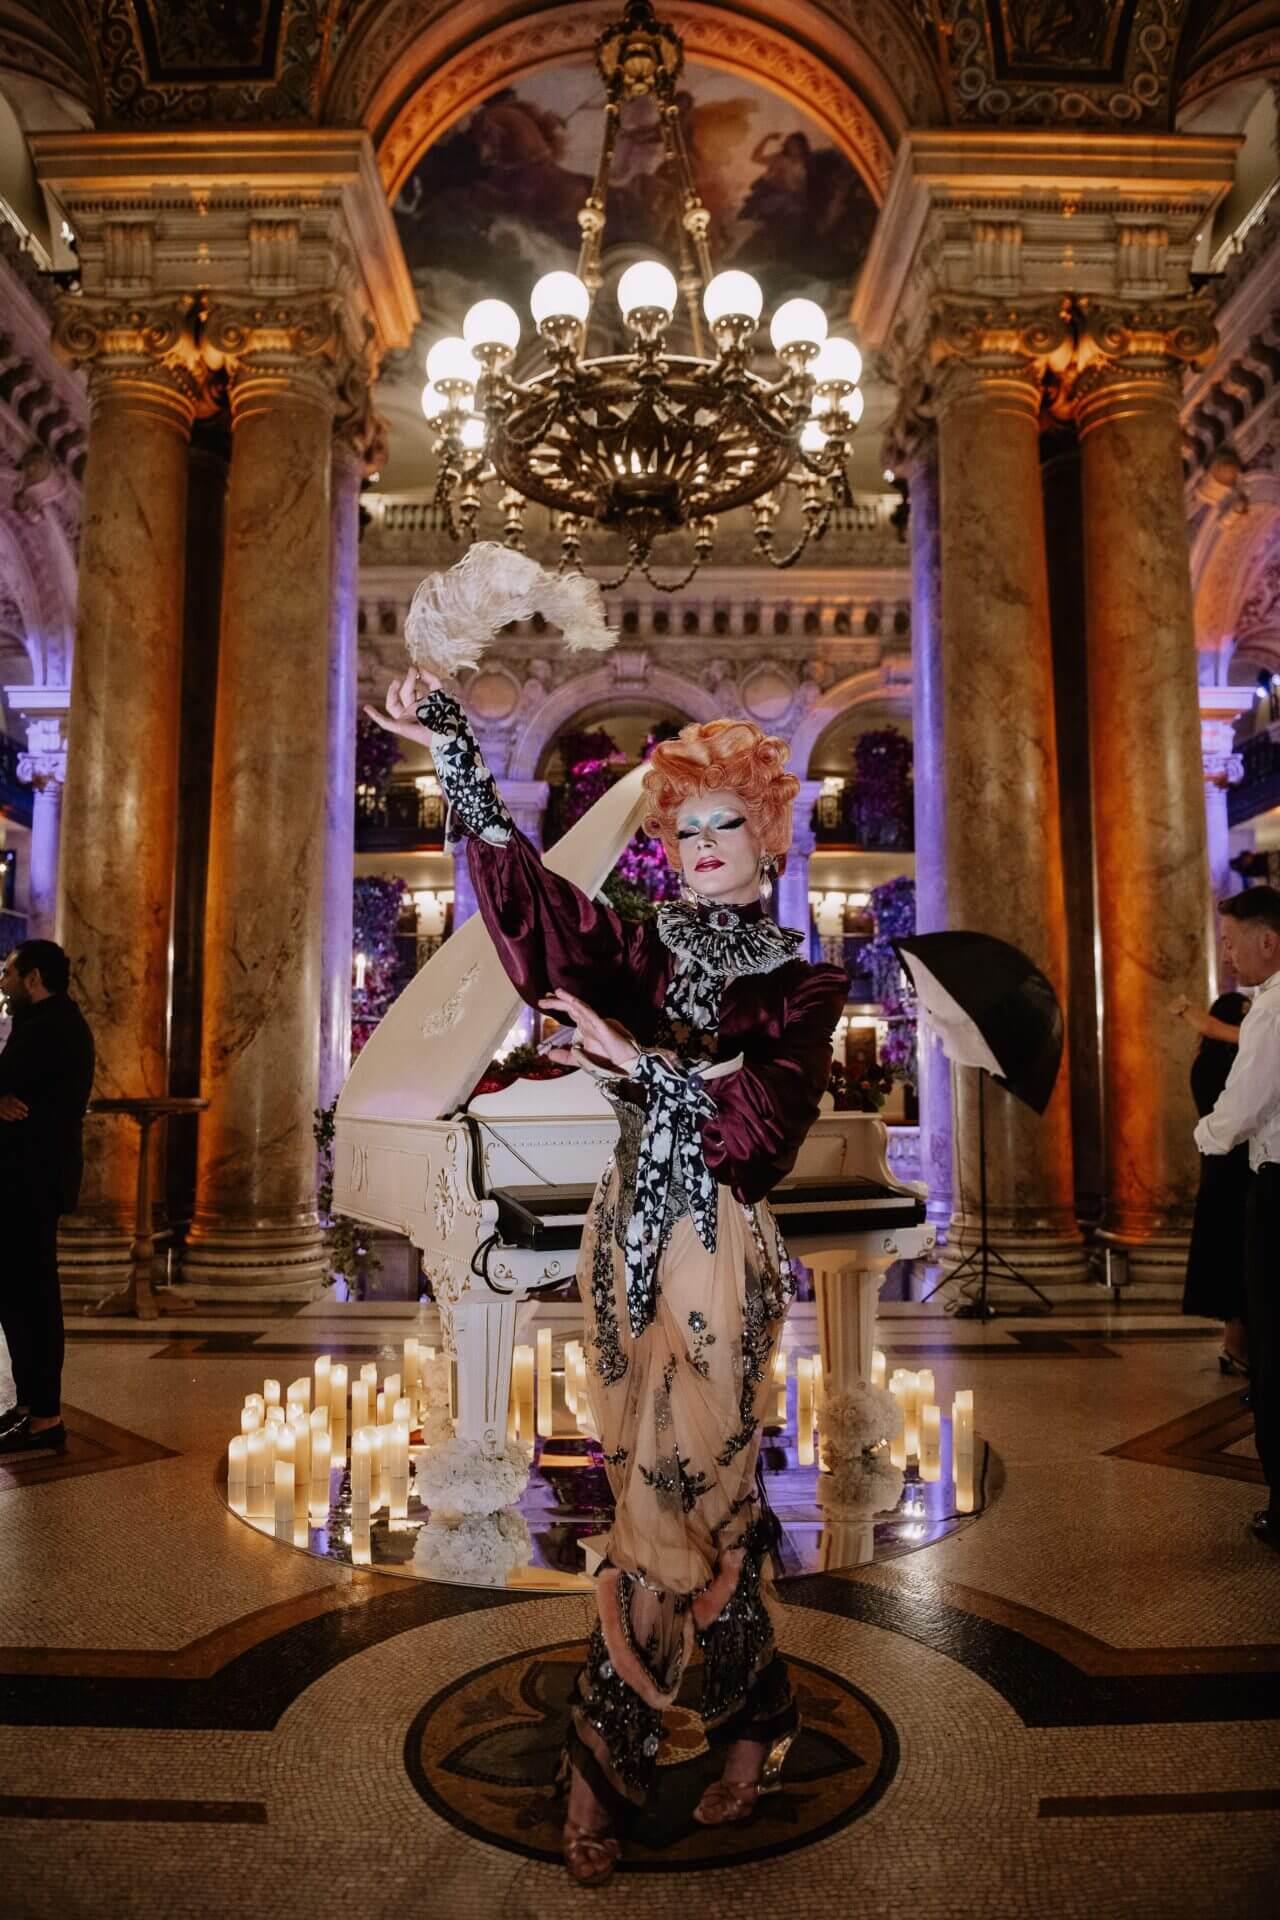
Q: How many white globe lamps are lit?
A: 11